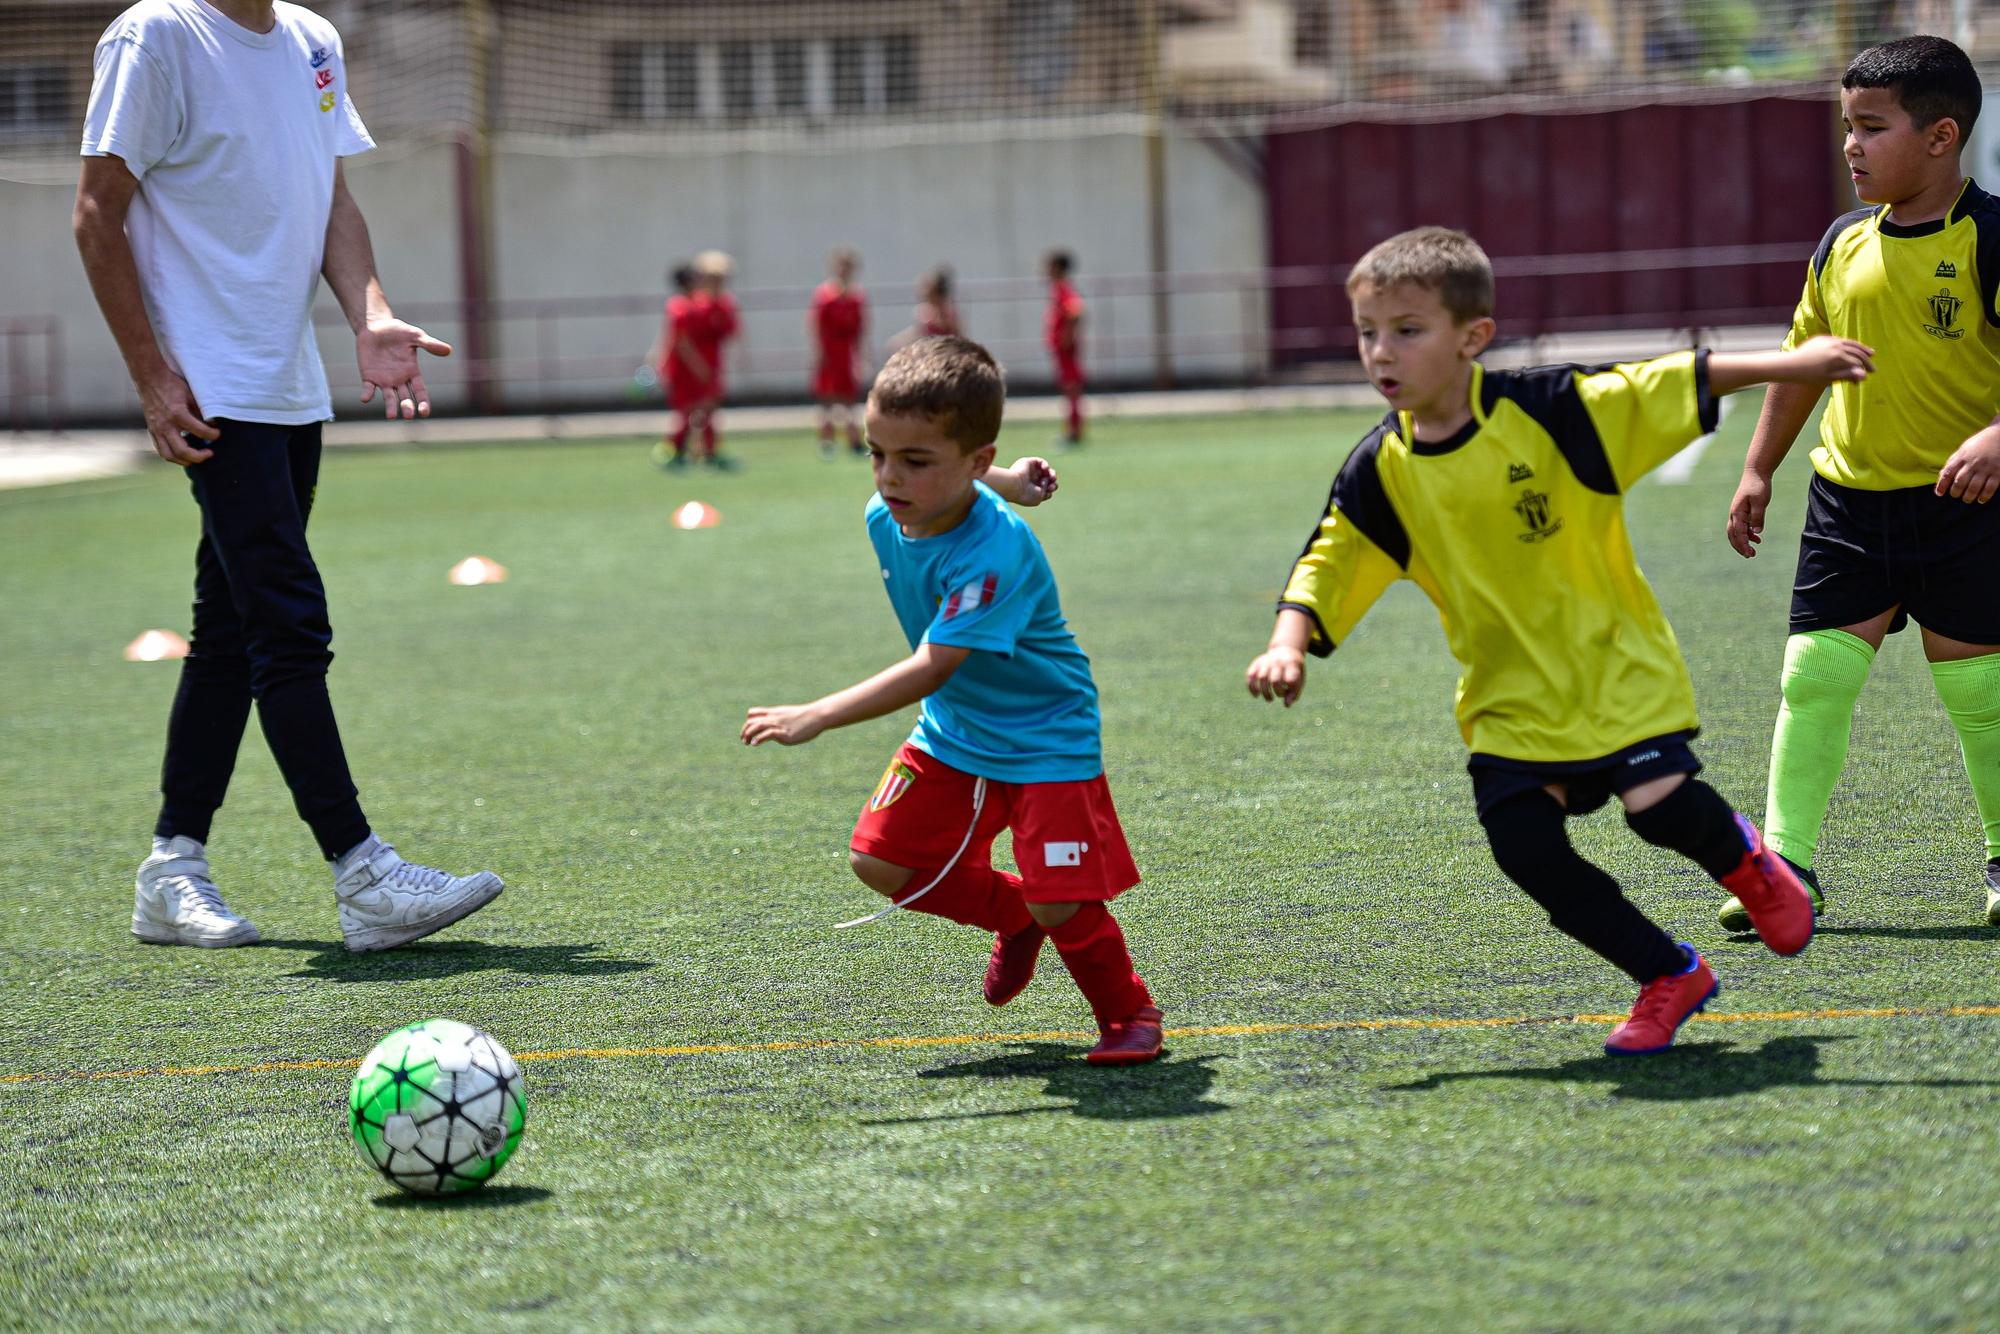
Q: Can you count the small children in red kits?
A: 5